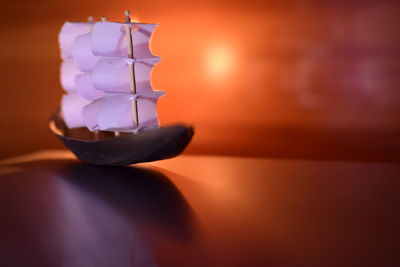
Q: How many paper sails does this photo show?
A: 9